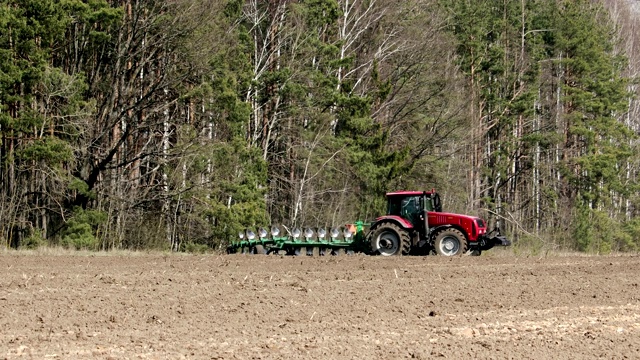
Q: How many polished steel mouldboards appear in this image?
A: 9